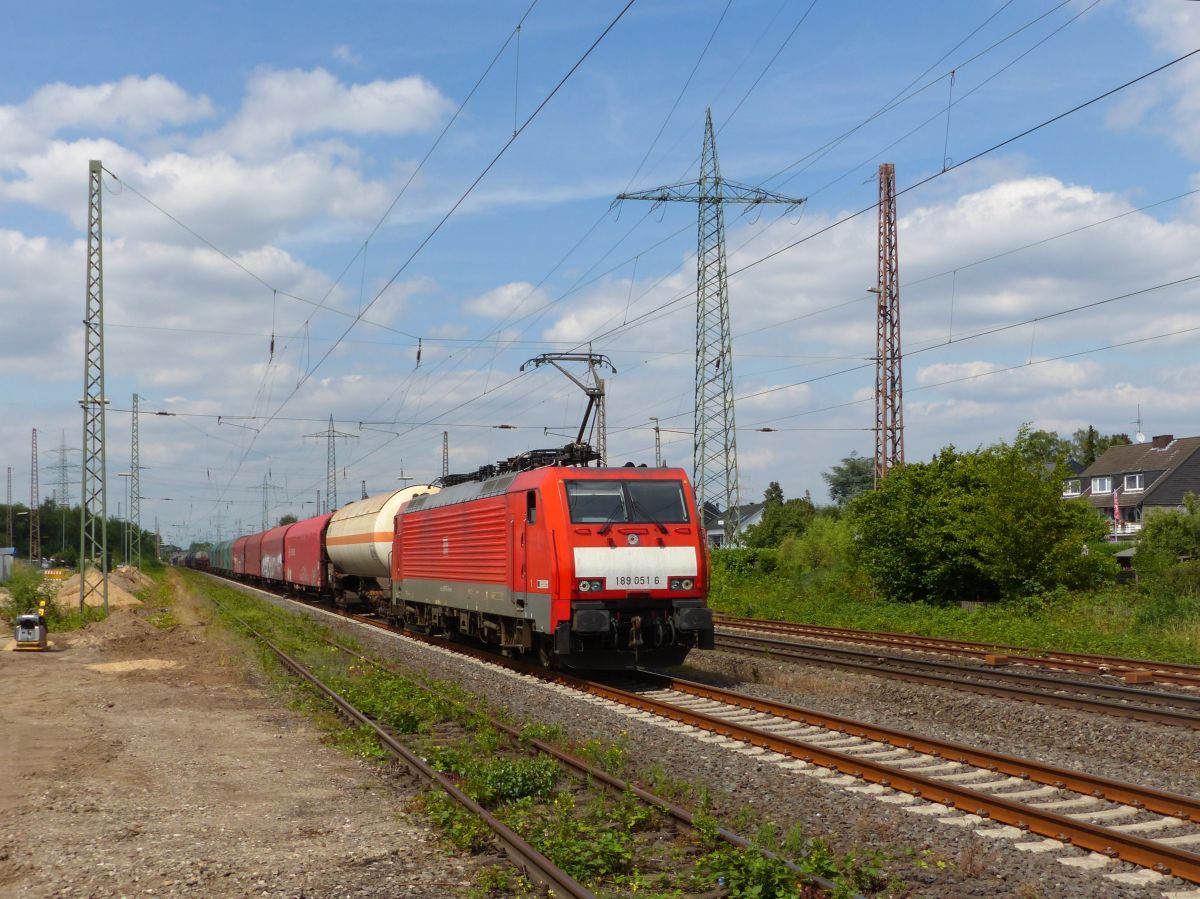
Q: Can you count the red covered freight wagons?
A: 4